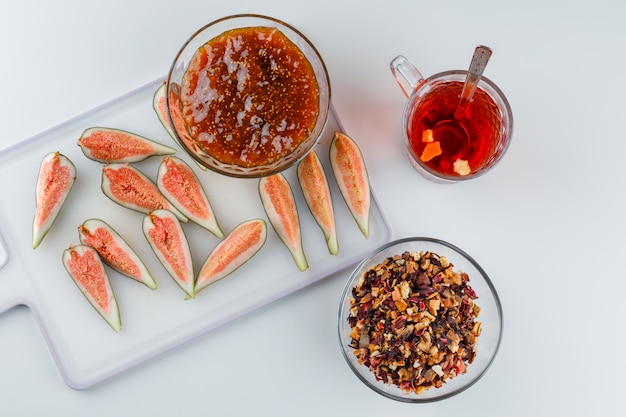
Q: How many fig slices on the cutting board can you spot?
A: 12